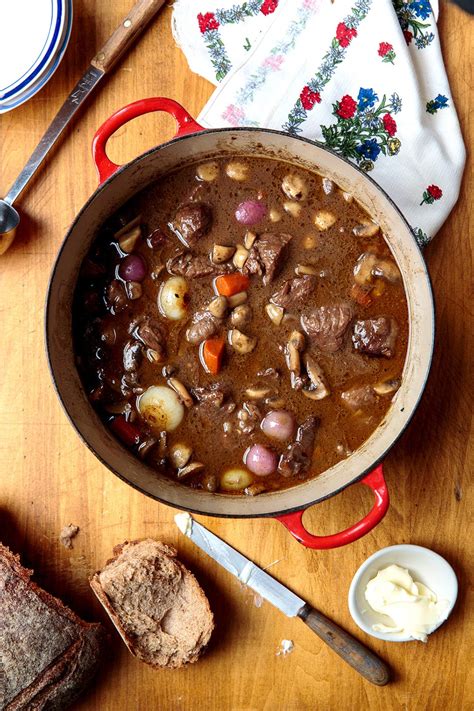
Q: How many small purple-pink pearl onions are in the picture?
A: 4